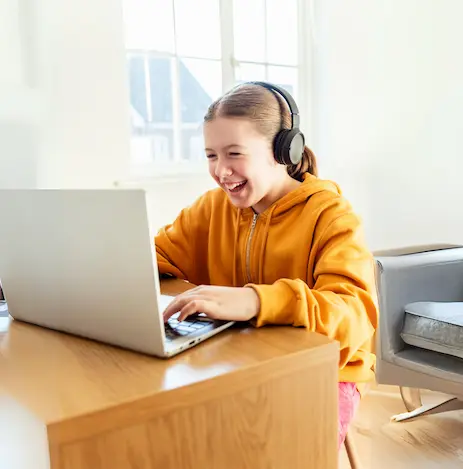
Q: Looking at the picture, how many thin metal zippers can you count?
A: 1